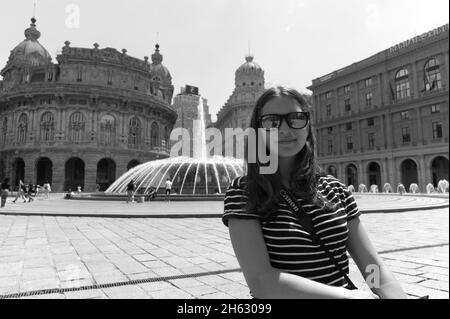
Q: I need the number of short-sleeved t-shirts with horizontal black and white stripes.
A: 1